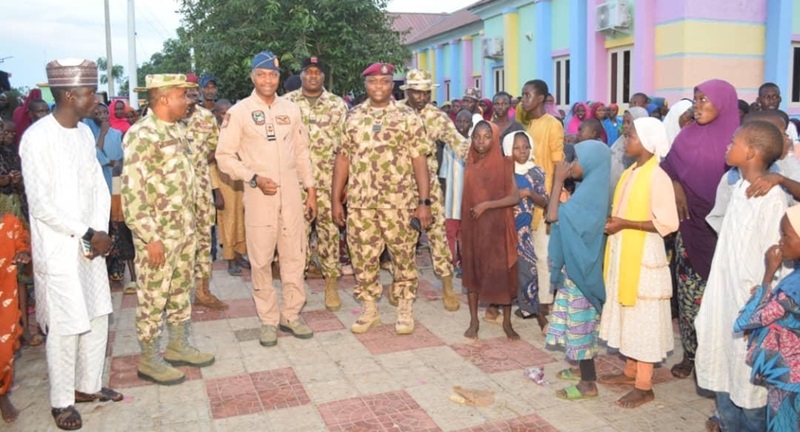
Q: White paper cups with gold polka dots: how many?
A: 0